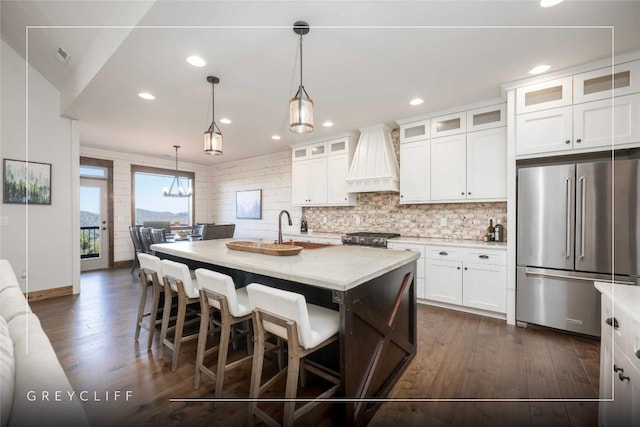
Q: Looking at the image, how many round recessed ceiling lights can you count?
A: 8